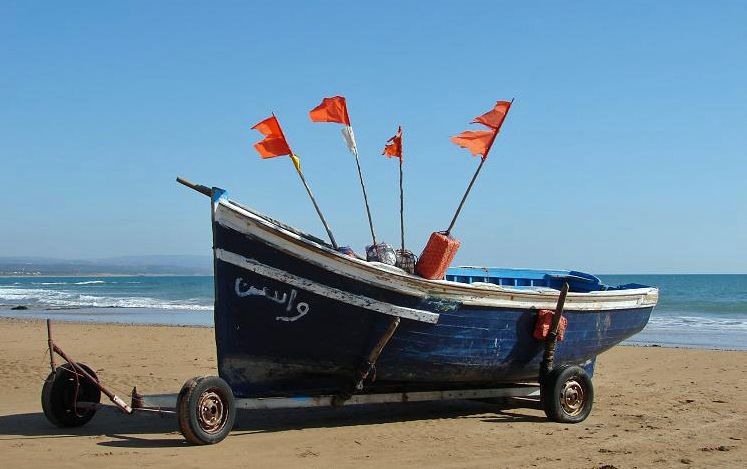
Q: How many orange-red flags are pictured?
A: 4